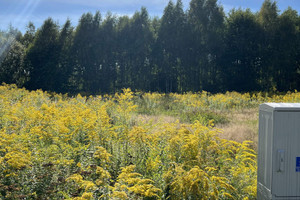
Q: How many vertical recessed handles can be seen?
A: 1